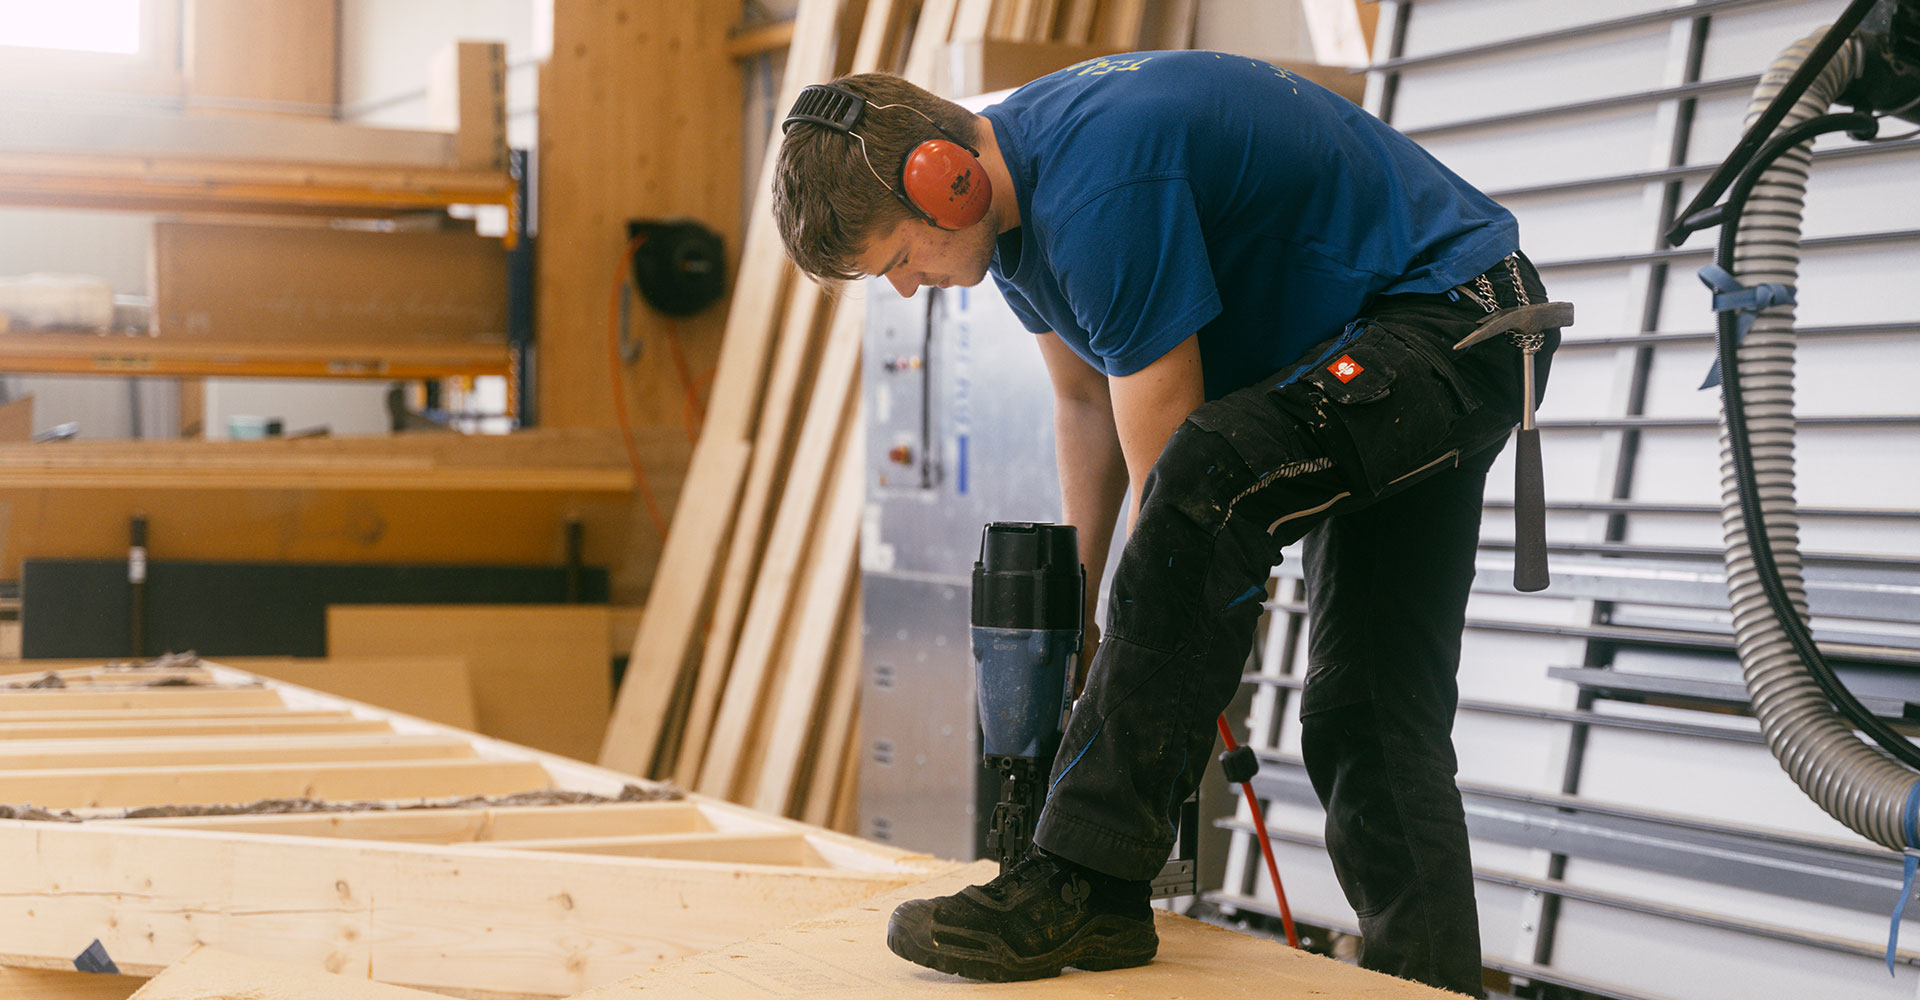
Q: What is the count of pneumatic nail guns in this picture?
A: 1